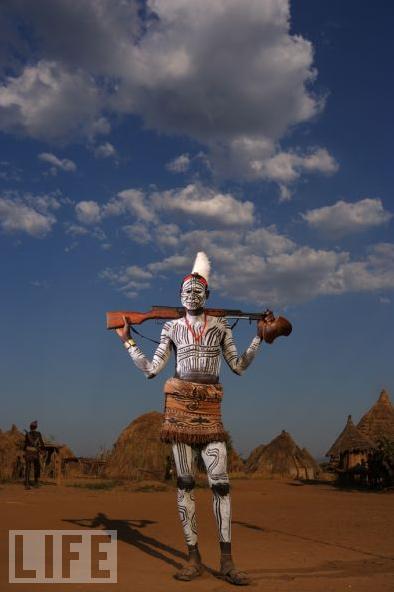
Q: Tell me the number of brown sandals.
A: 2